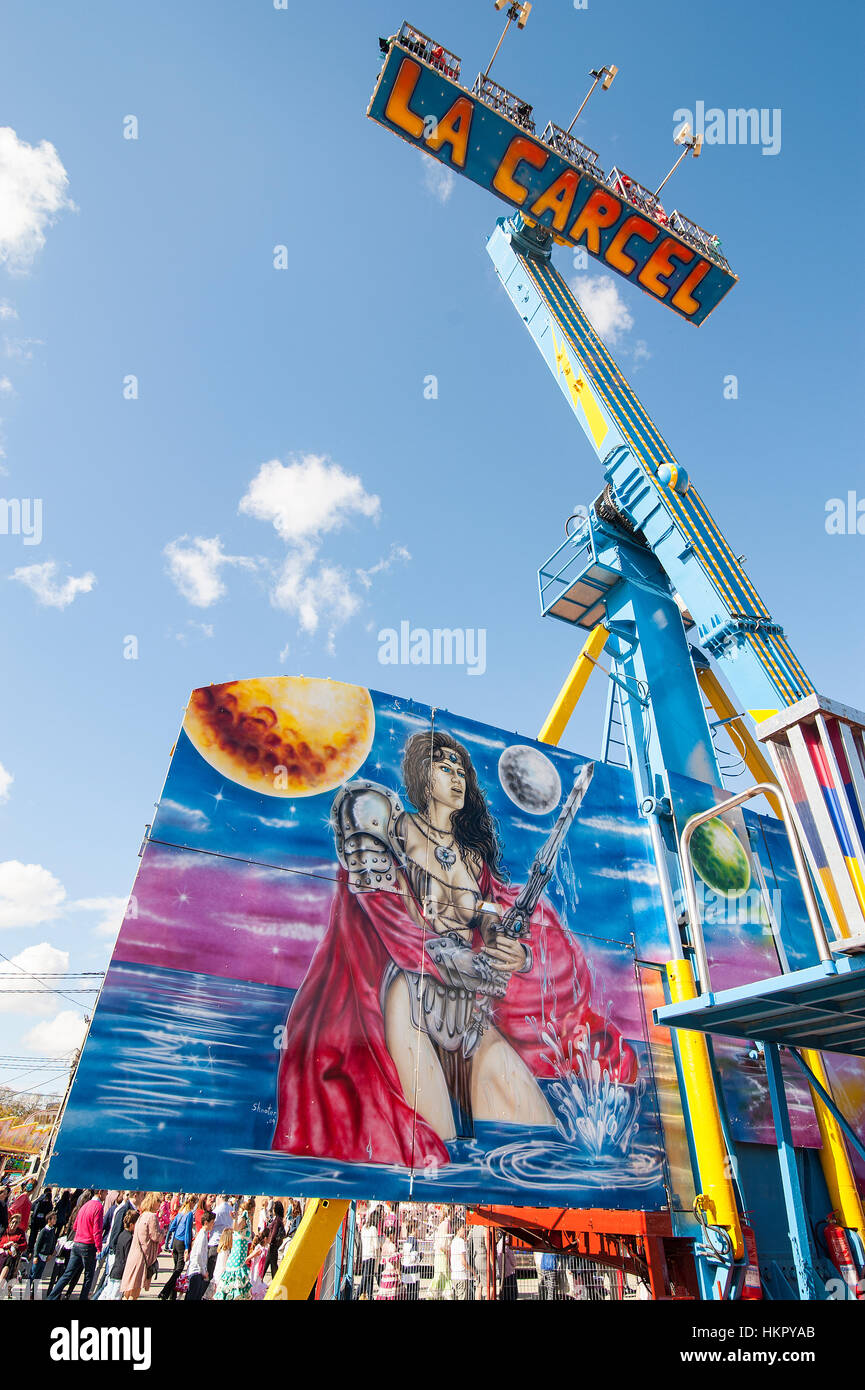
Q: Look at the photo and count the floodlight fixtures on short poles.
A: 3